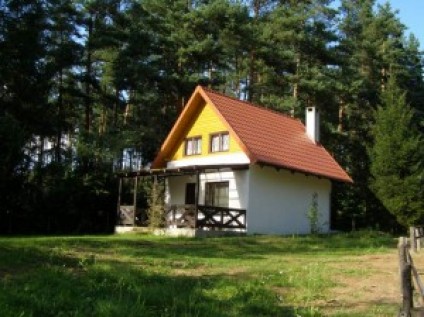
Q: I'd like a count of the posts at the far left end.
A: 2